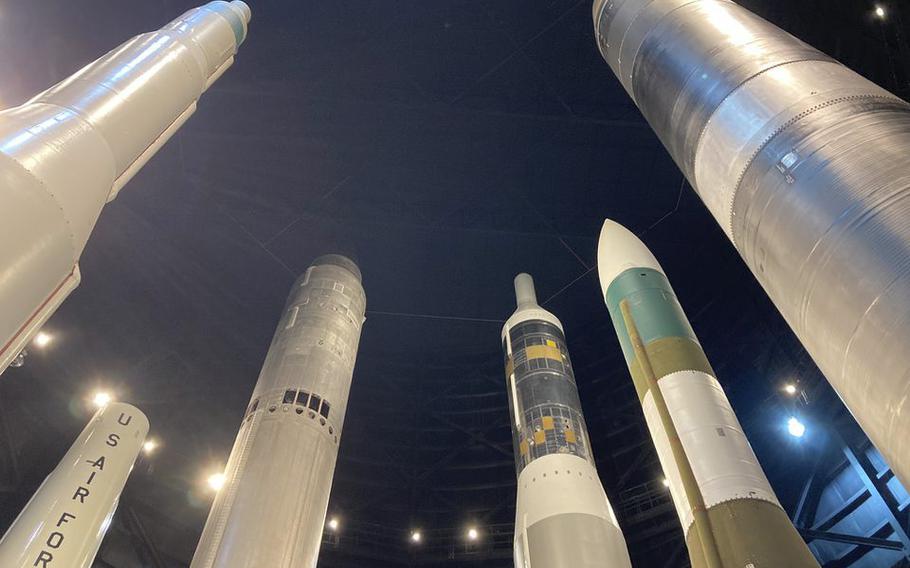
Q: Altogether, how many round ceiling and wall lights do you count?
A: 11